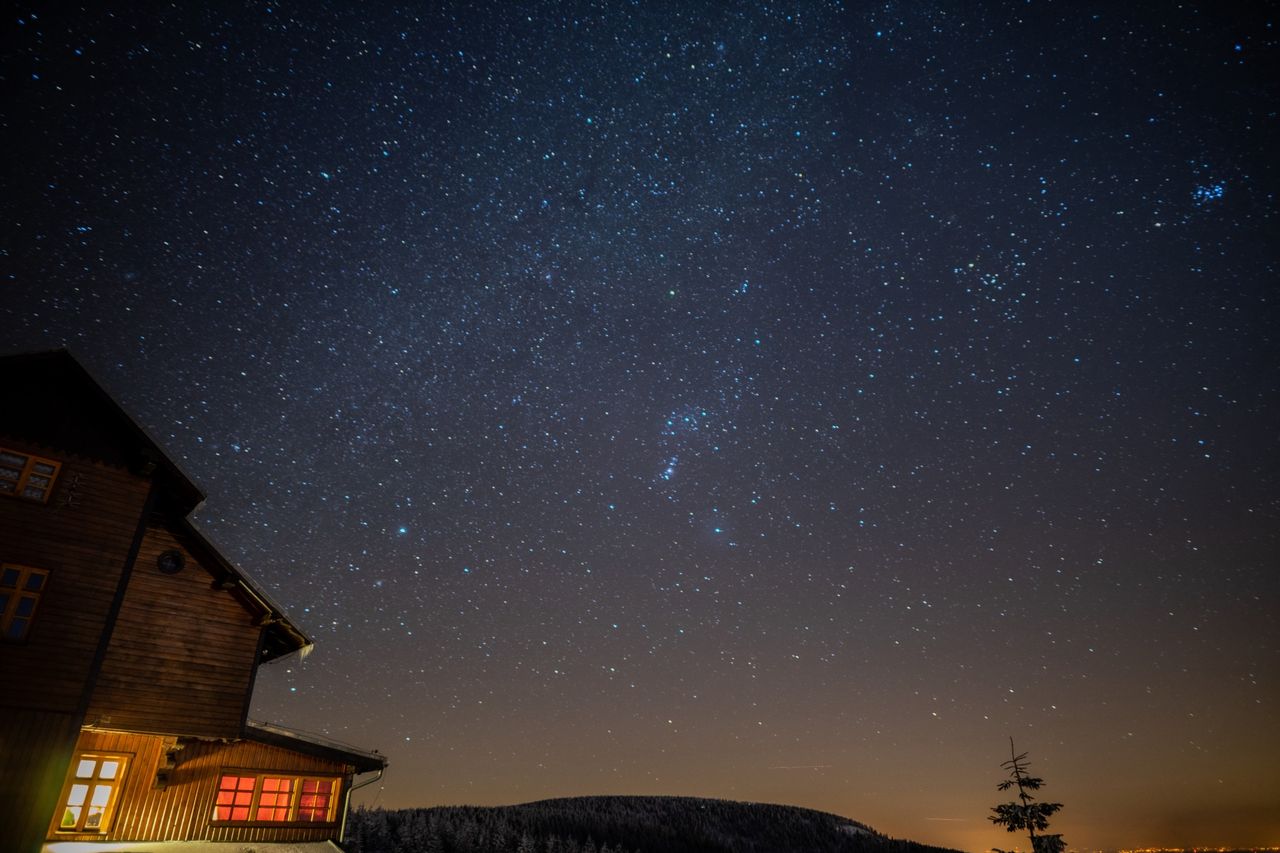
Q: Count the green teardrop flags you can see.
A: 0